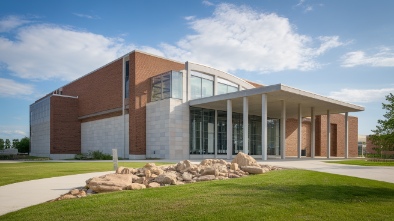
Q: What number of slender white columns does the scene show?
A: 8